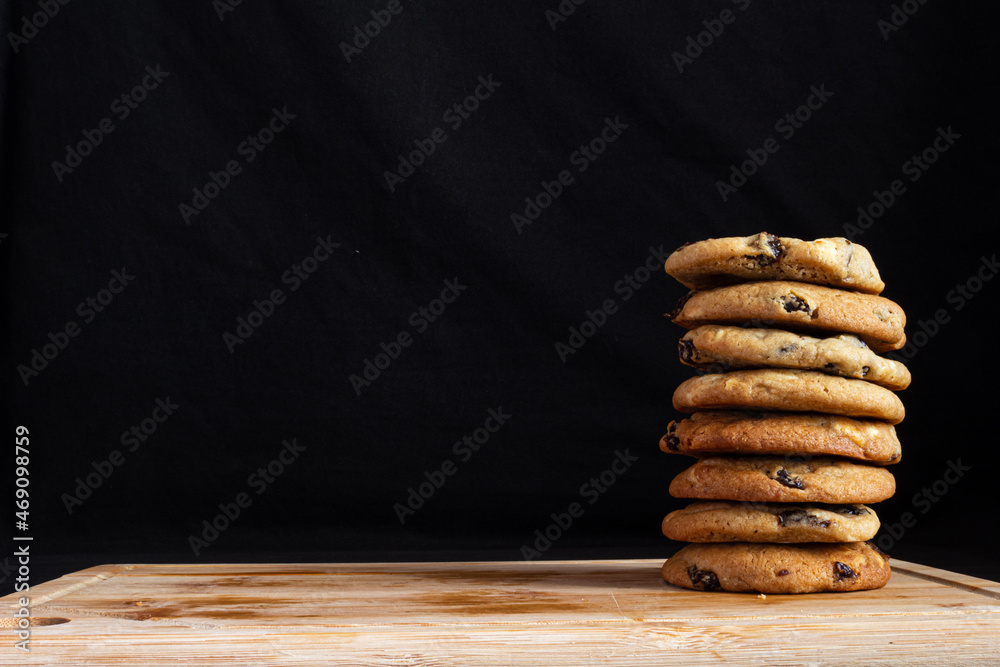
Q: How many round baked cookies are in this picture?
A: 8